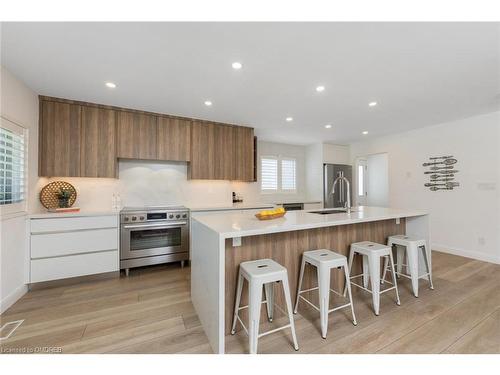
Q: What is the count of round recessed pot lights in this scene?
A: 8